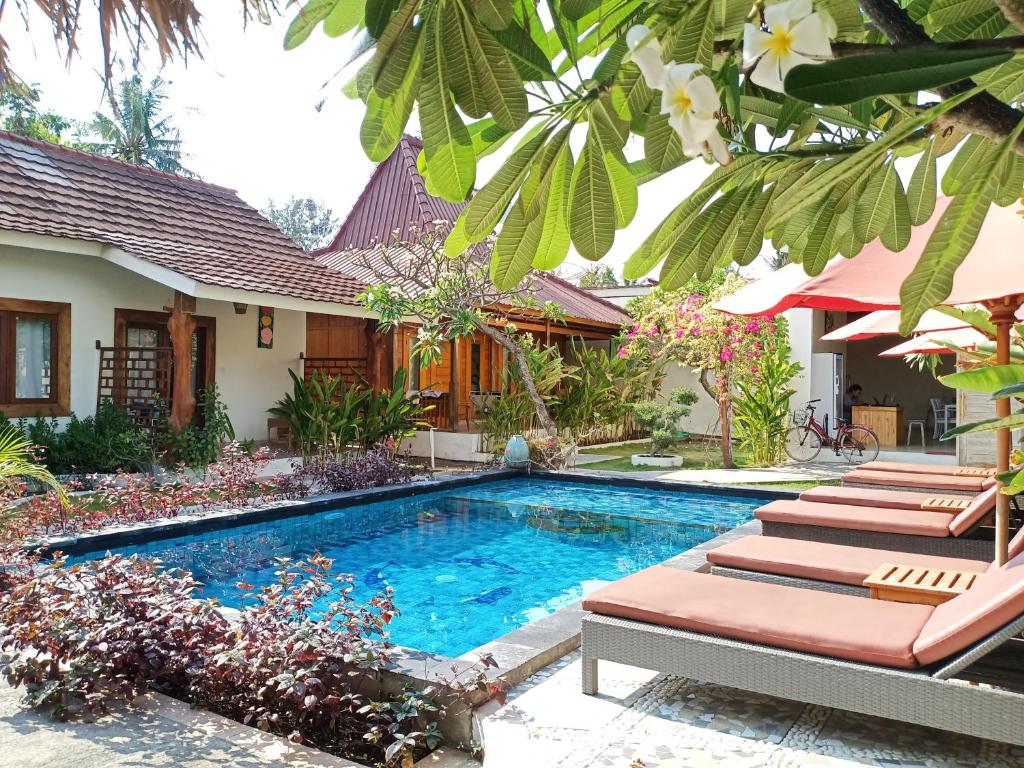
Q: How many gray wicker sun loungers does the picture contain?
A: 6